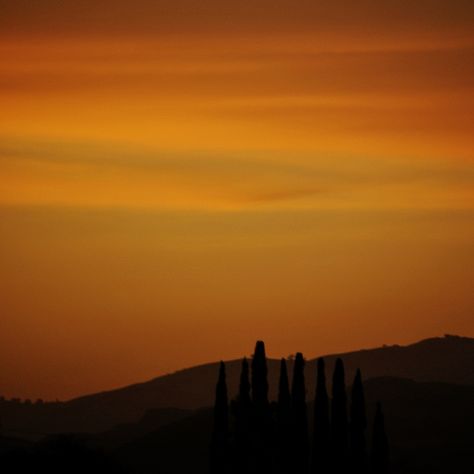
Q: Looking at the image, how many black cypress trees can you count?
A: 9